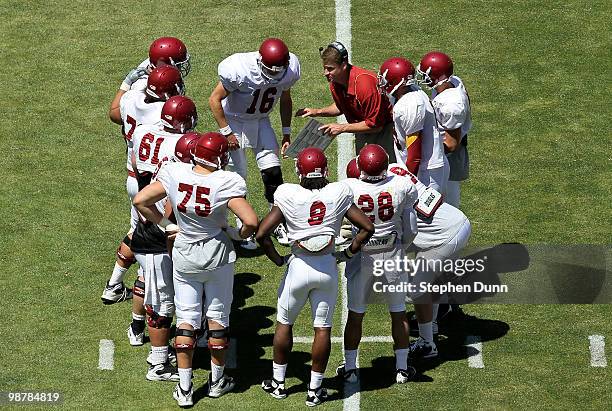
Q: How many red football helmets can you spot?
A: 11